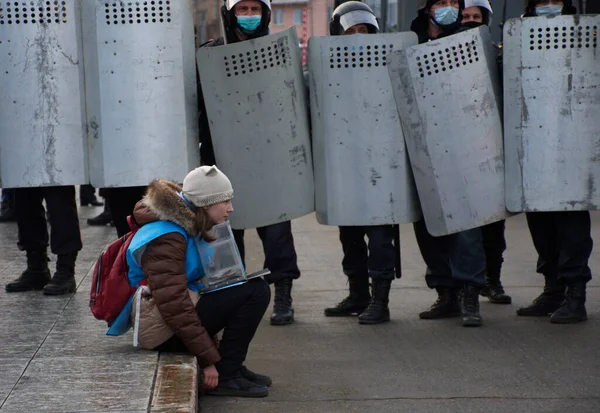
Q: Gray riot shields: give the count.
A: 6